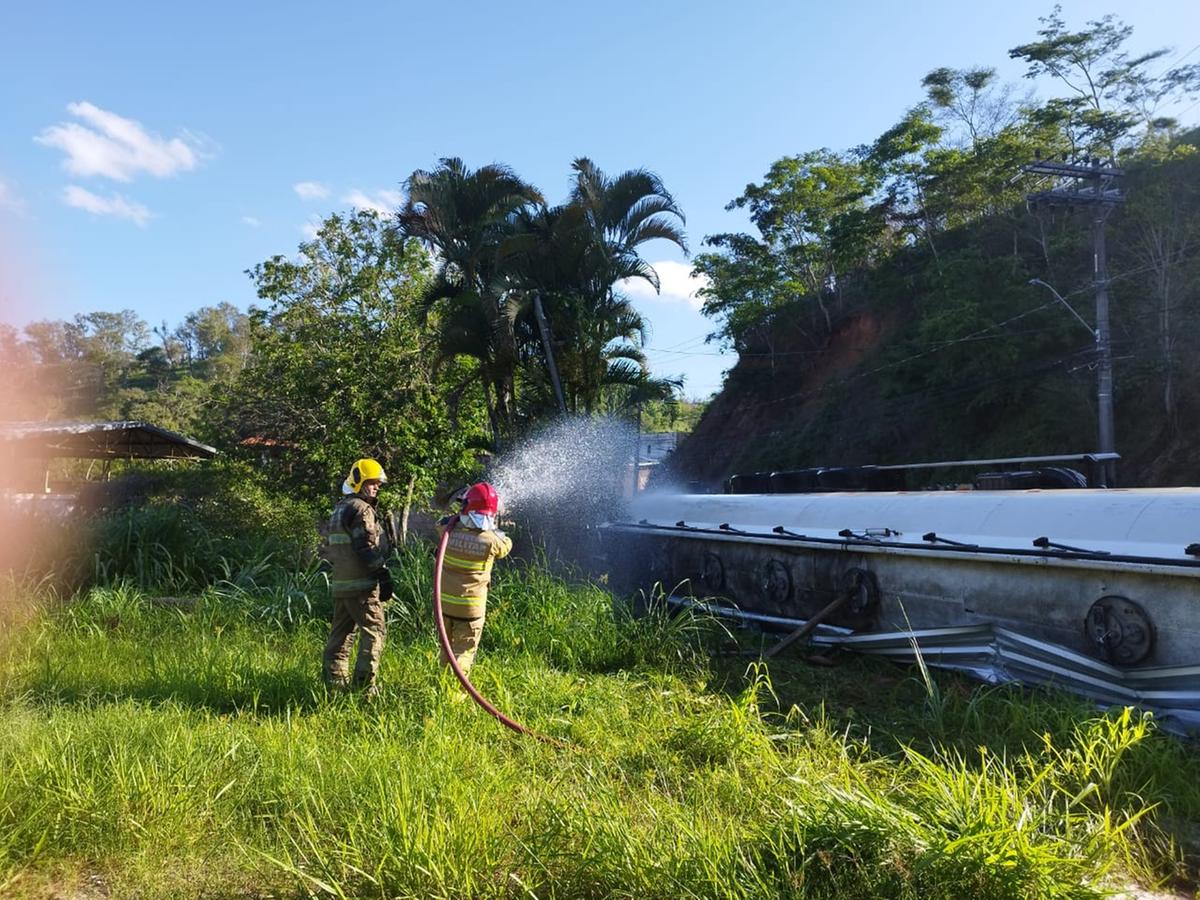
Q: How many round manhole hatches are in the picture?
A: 4